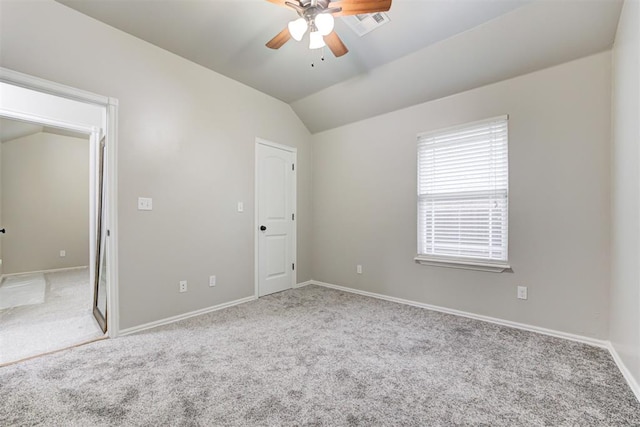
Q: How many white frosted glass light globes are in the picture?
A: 3